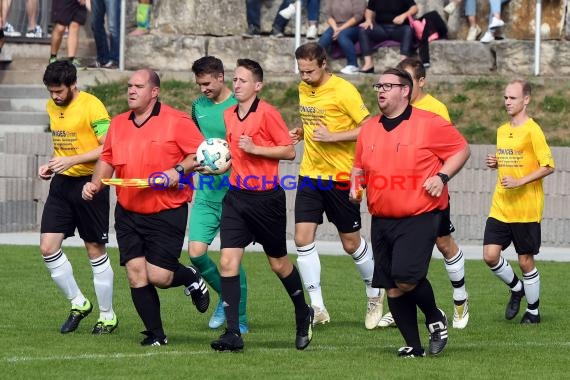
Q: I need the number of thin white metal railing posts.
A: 3